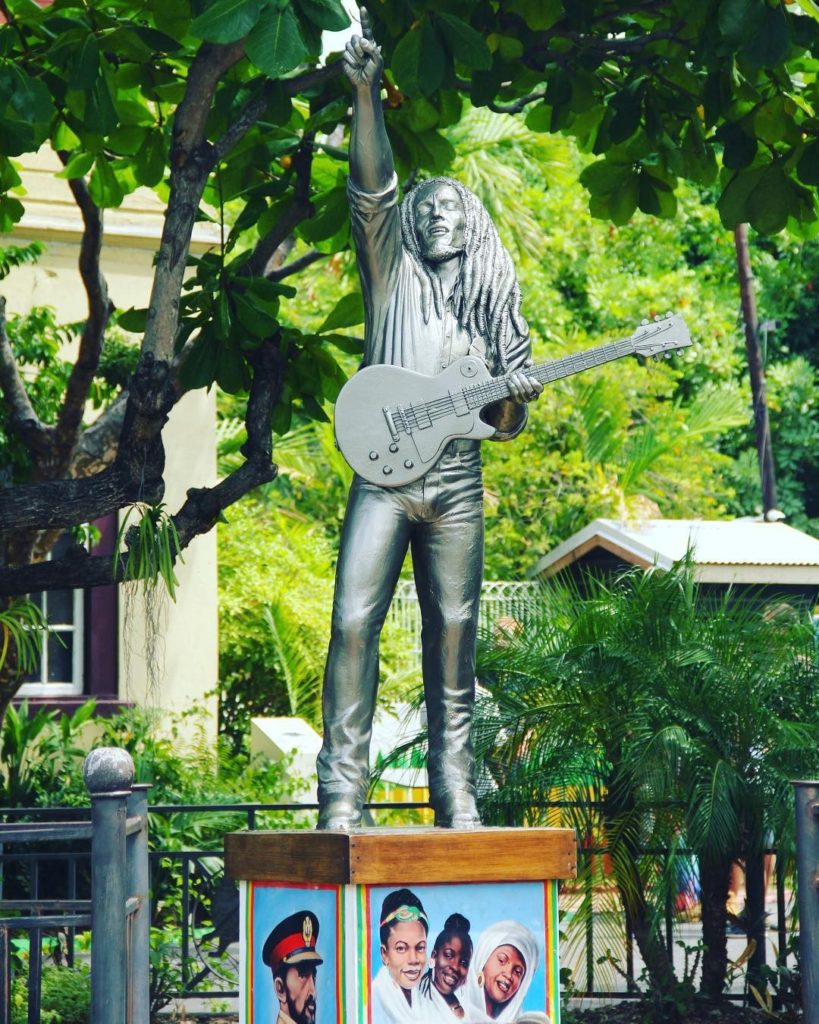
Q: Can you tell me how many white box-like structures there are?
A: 1